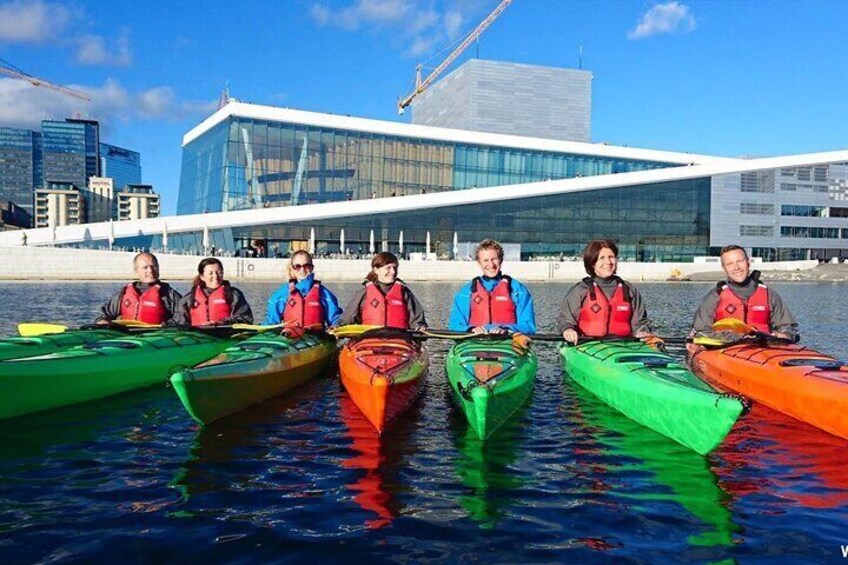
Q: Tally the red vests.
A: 7